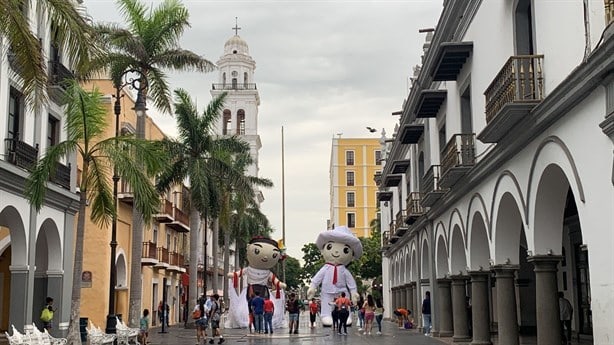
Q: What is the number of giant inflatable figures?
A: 2